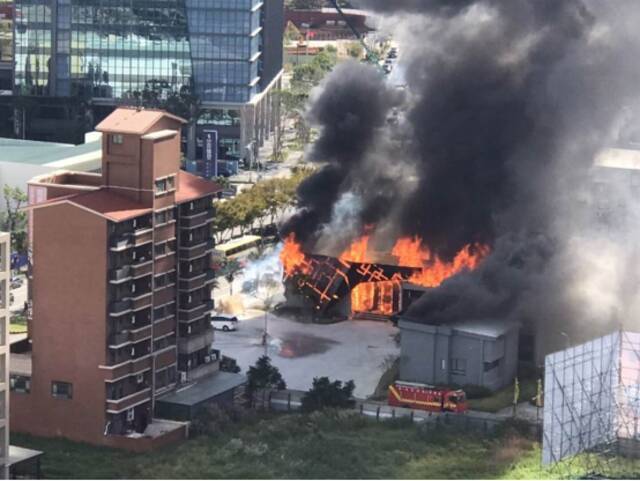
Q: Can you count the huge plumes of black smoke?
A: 2